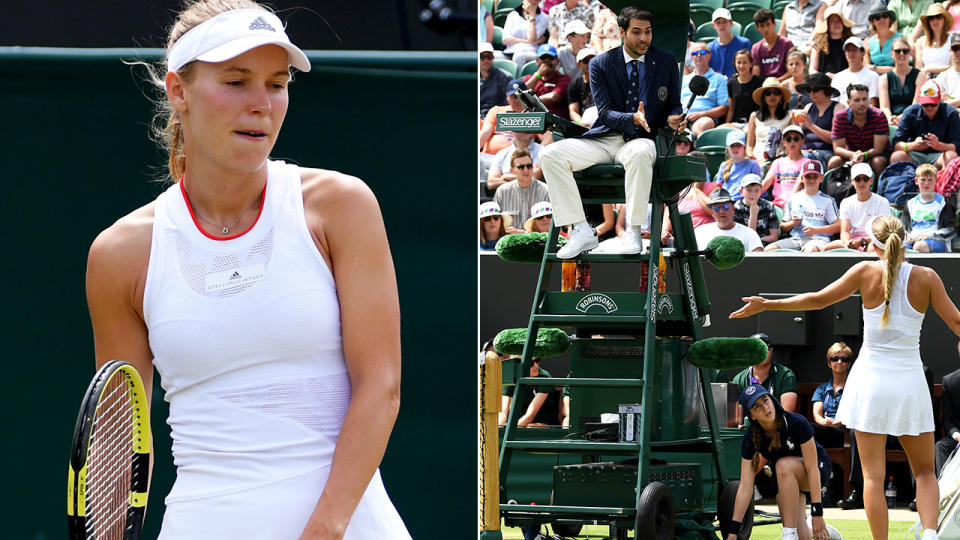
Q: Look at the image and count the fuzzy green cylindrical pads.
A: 4